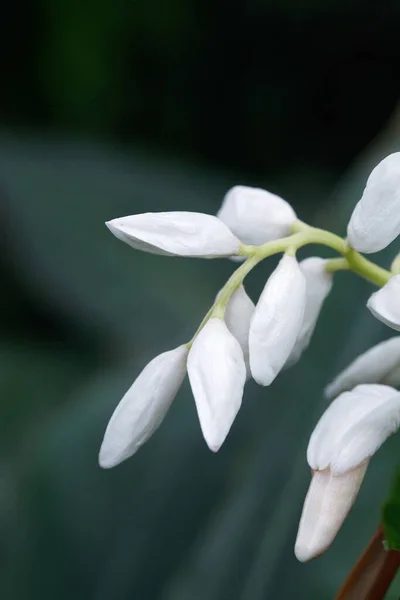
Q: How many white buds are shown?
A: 11